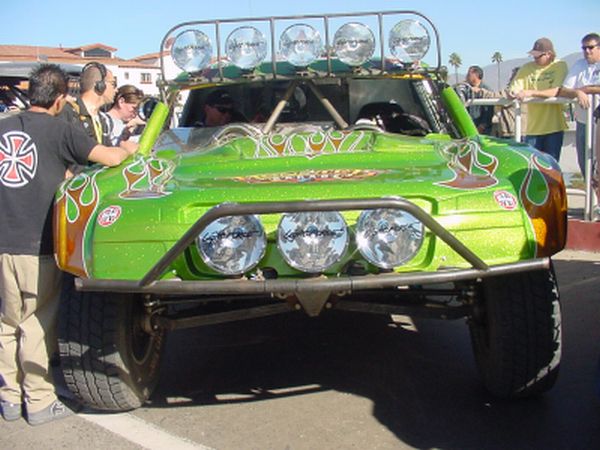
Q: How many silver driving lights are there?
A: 8